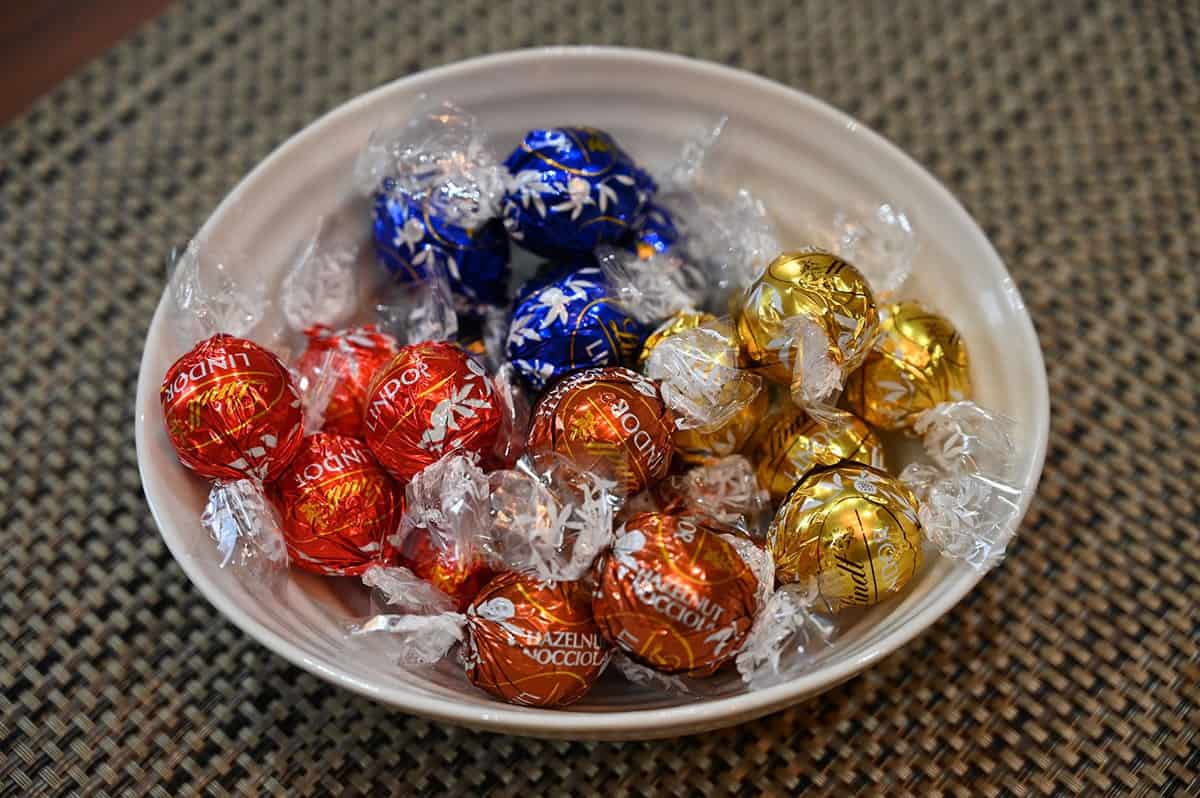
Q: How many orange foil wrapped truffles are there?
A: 3